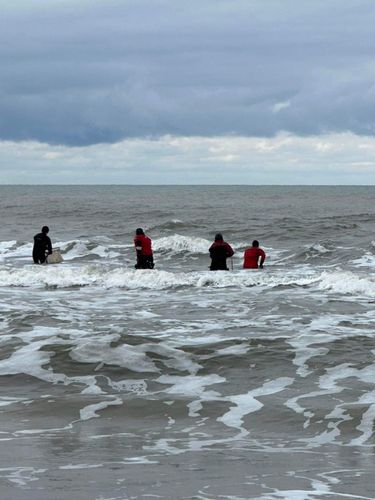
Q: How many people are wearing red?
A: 3